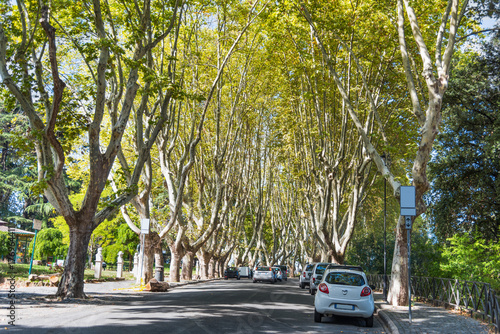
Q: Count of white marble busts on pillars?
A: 3